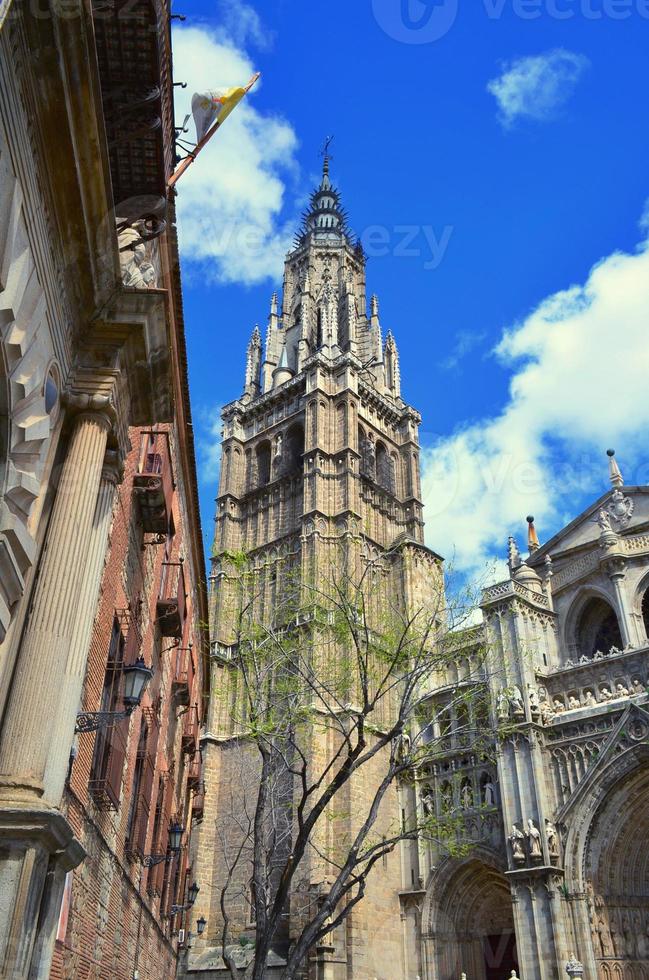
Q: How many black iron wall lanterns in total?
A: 4